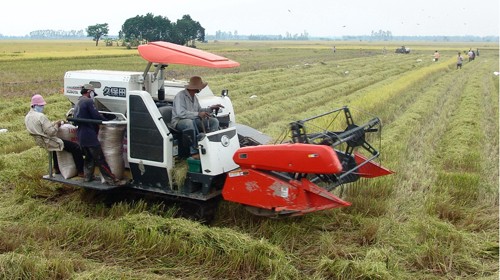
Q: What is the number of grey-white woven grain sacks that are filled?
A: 2